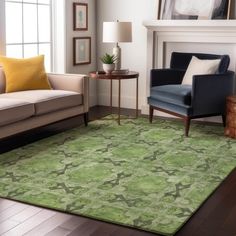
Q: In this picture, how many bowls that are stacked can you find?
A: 0